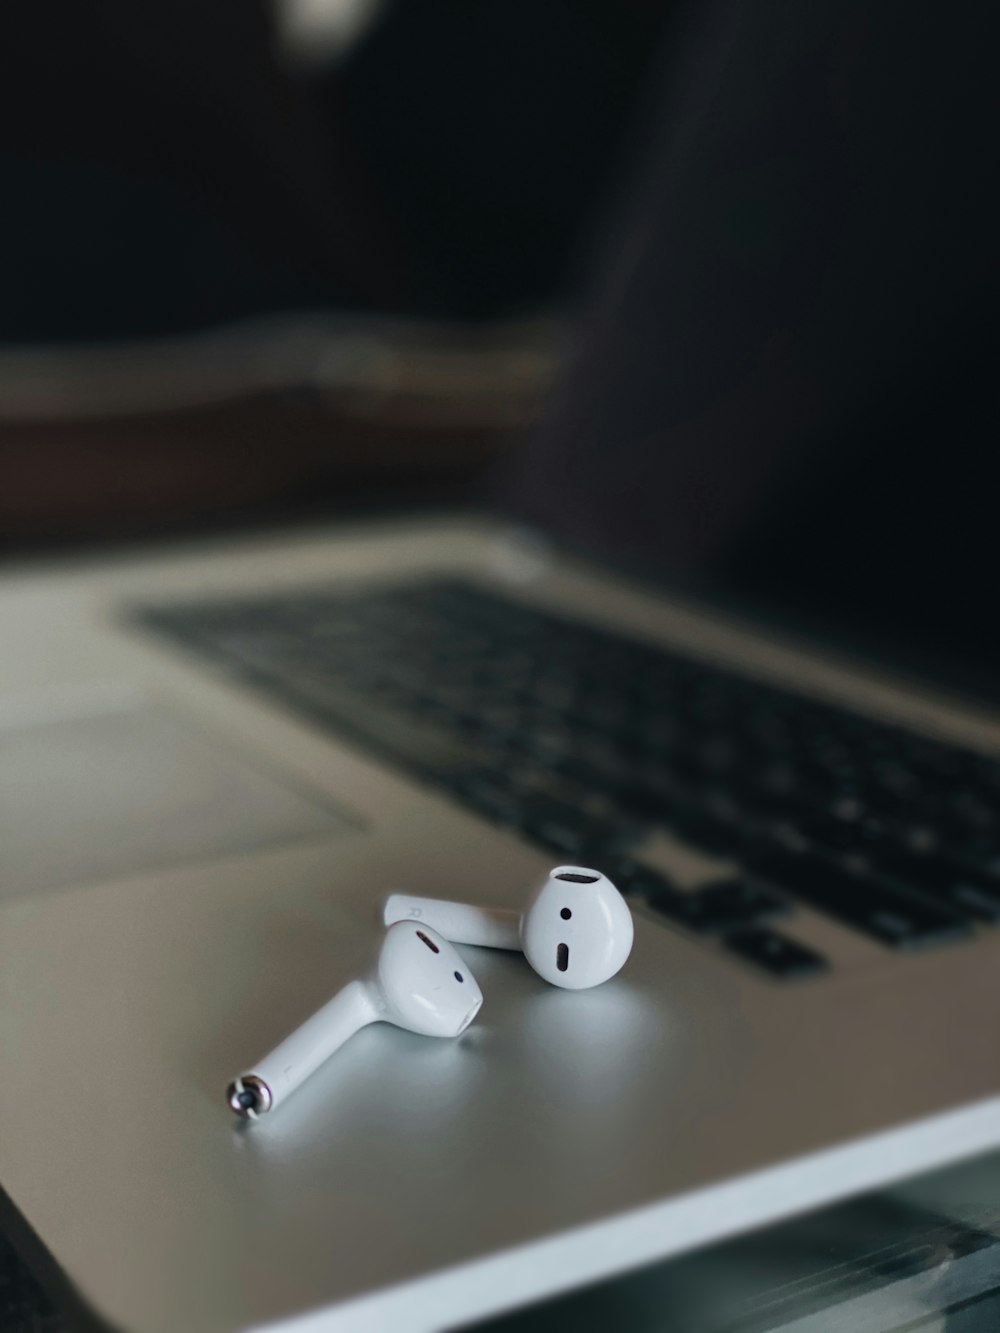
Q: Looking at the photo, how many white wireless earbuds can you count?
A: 2